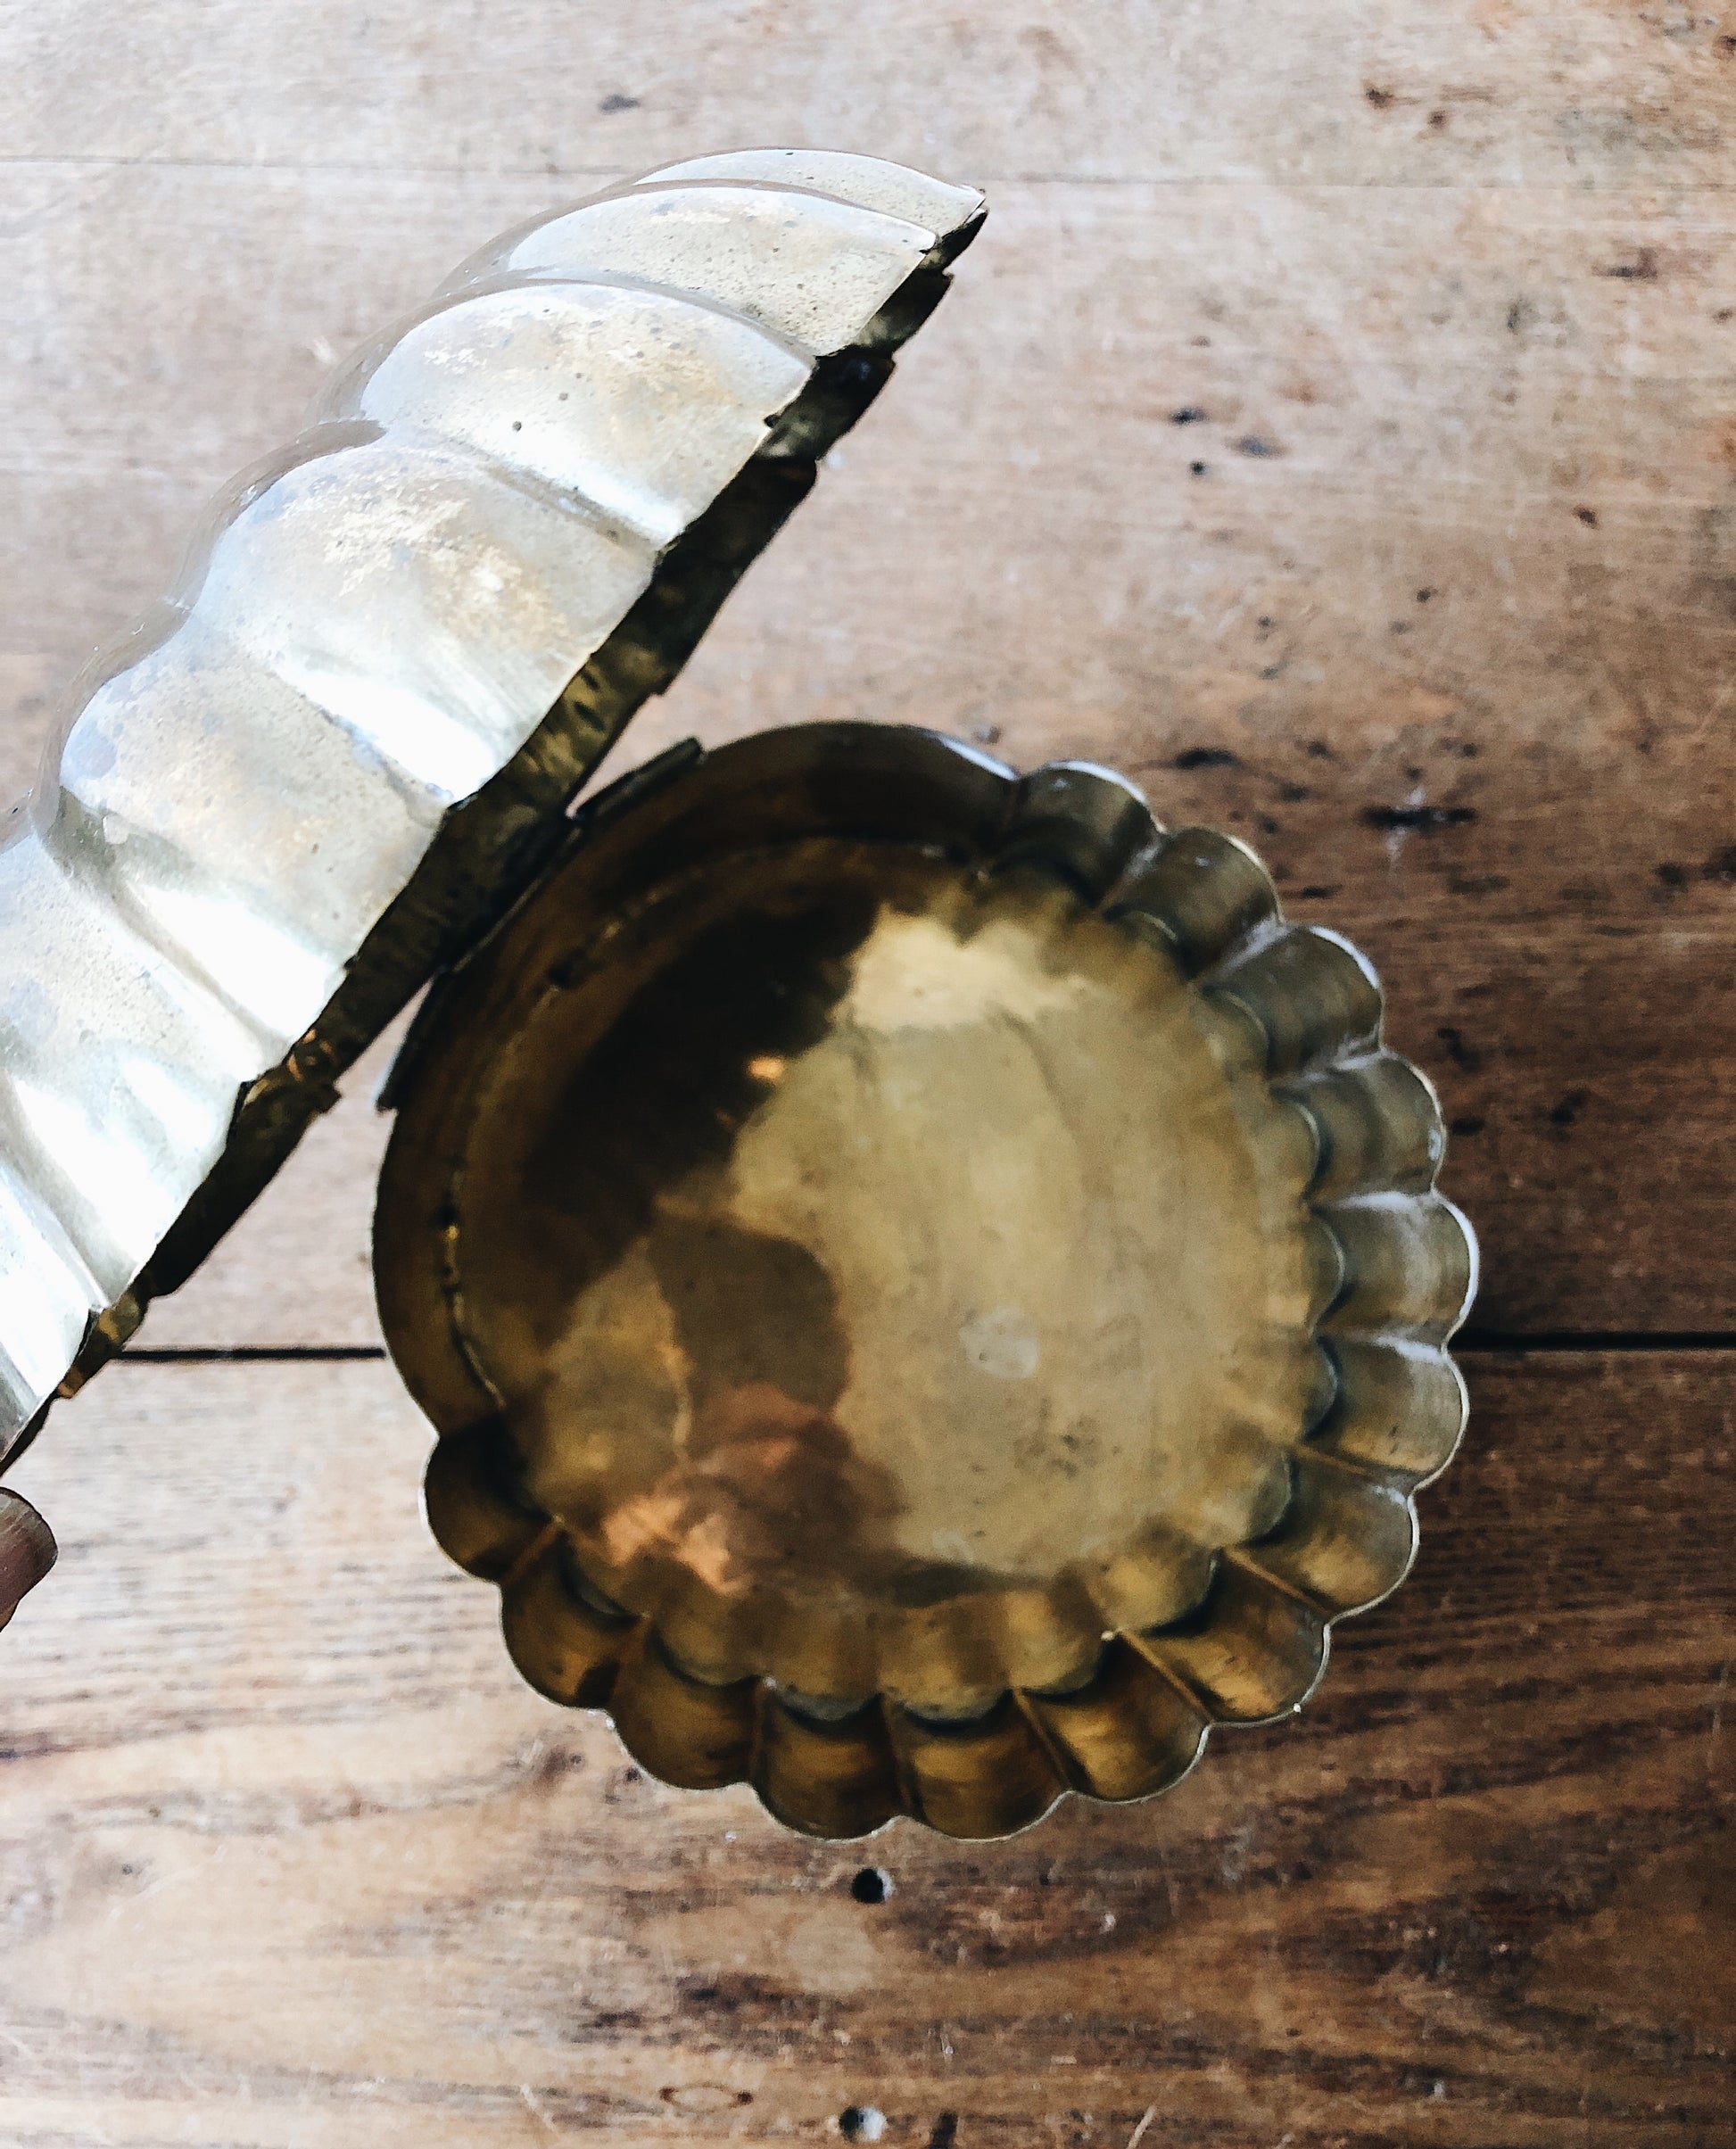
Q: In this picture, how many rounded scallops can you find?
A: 14